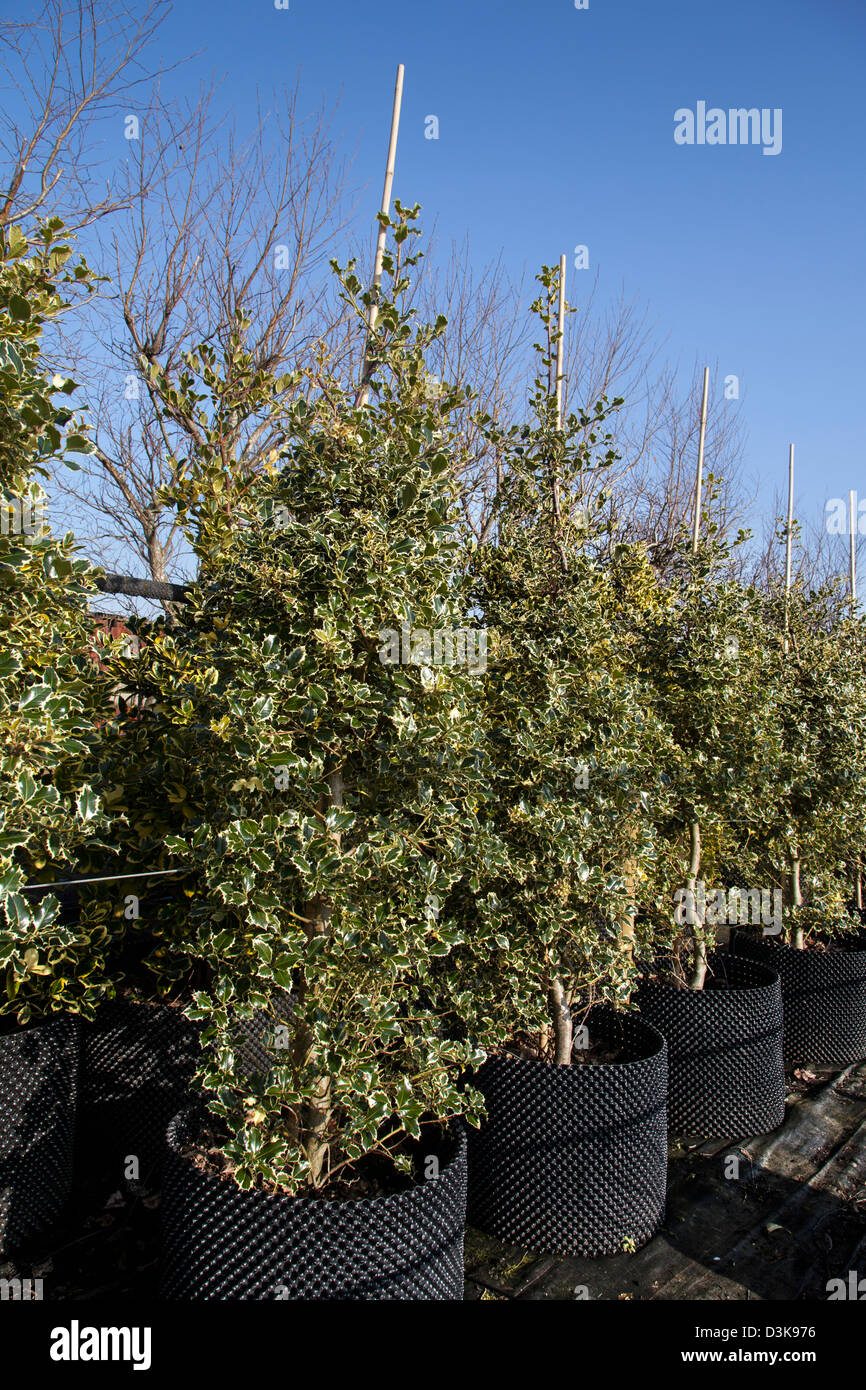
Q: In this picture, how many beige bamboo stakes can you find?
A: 5